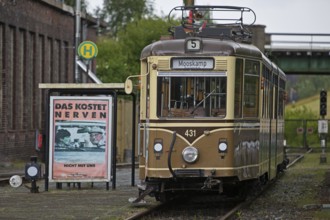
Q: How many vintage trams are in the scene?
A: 1